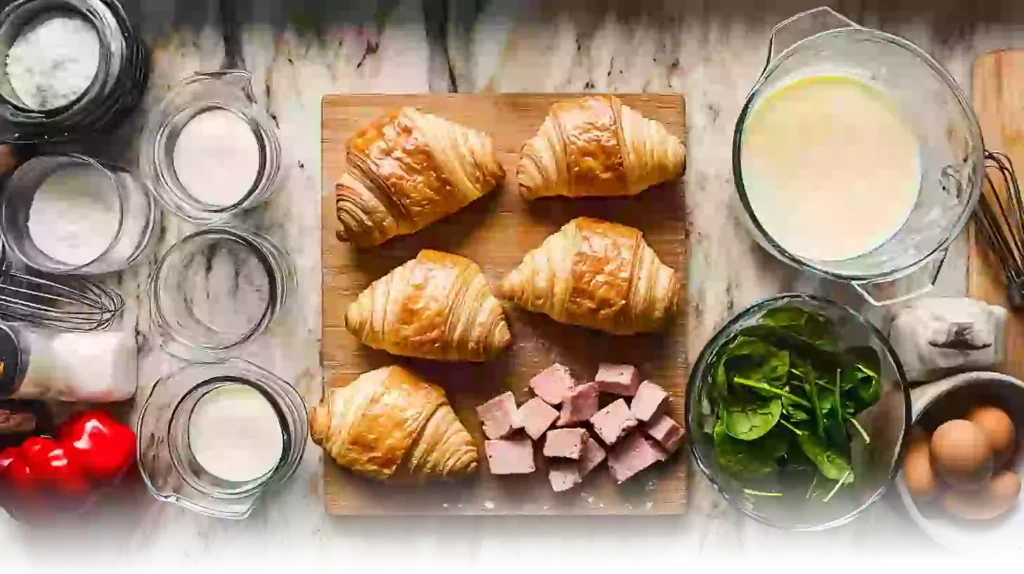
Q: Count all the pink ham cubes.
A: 13